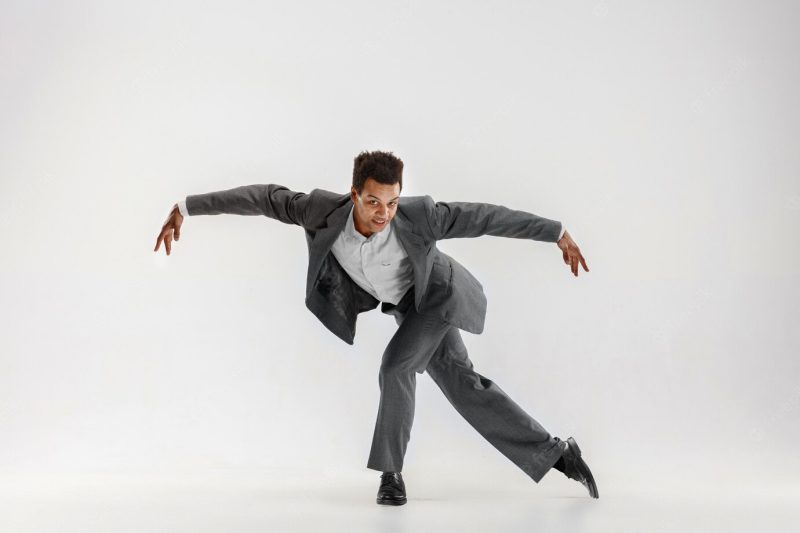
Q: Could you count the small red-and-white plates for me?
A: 0